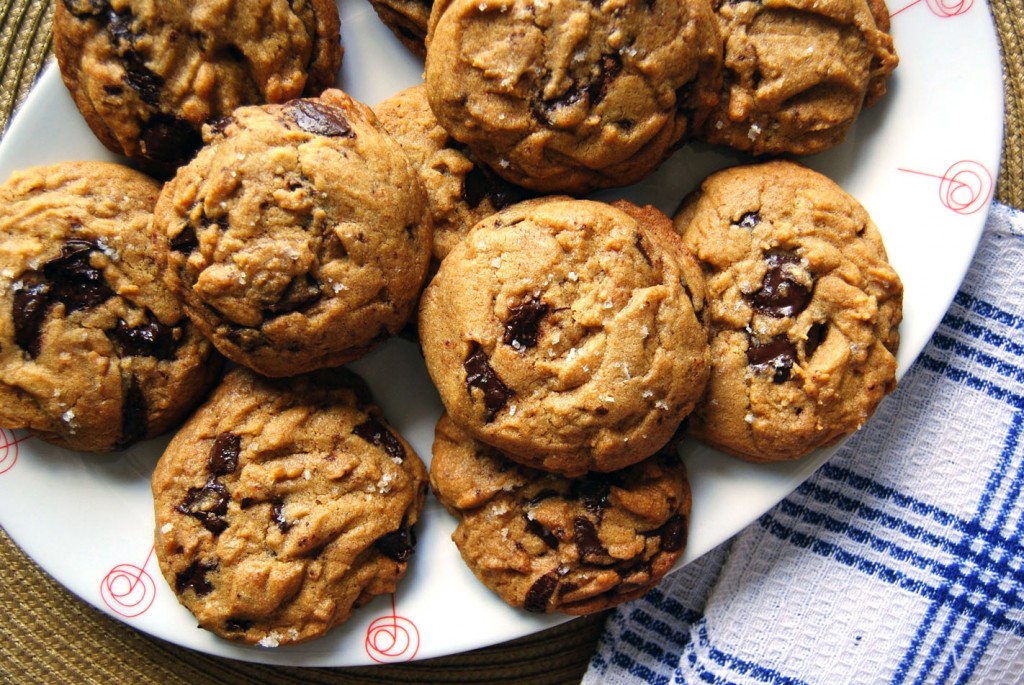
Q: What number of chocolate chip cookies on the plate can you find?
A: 11